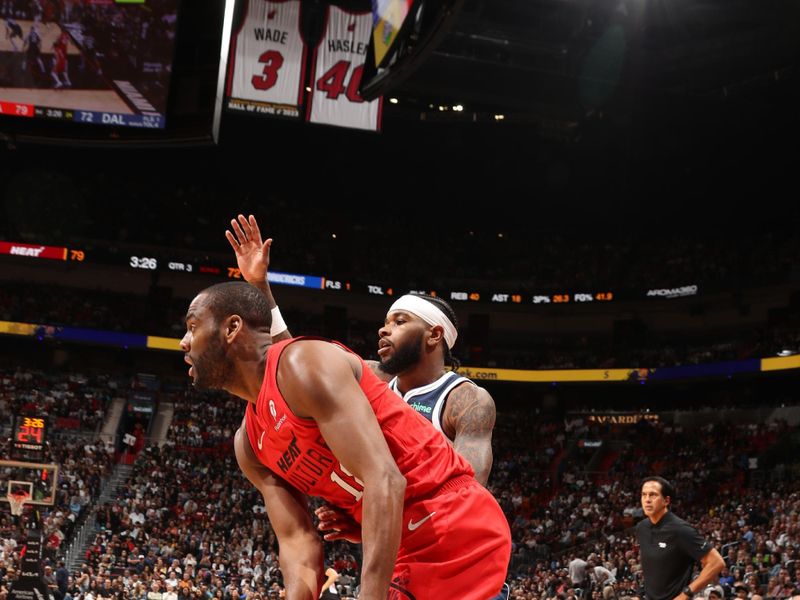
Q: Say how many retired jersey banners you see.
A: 2